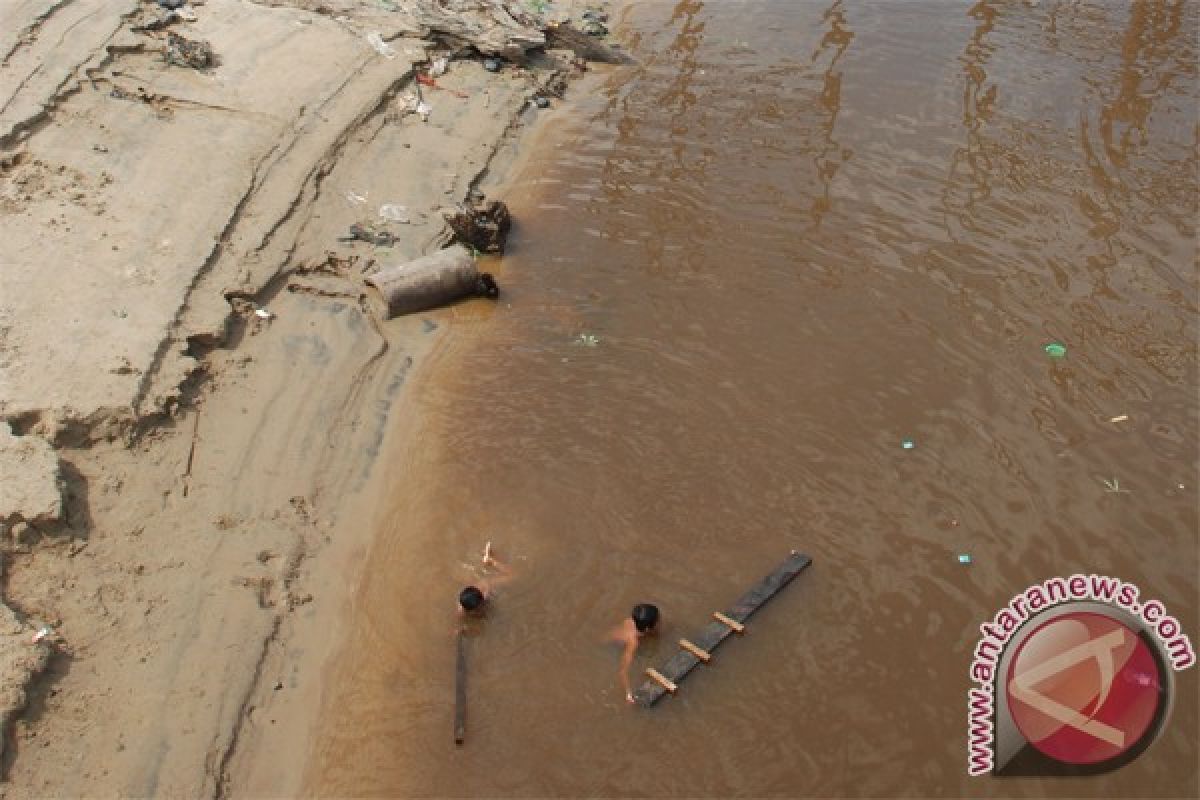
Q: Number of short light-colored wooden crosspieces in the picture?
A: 3